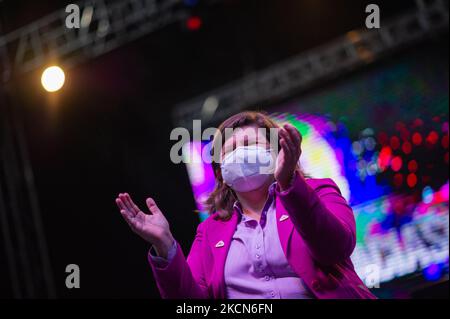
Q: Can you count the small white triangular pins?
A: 2